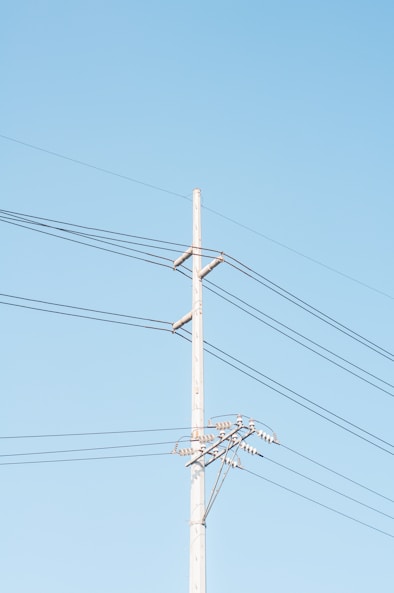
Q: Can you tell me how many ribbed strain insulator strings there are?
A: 6